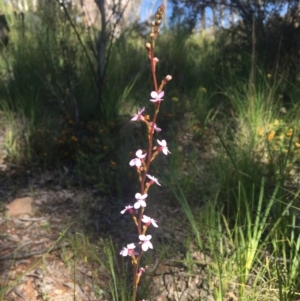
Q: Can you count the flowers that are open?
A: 11